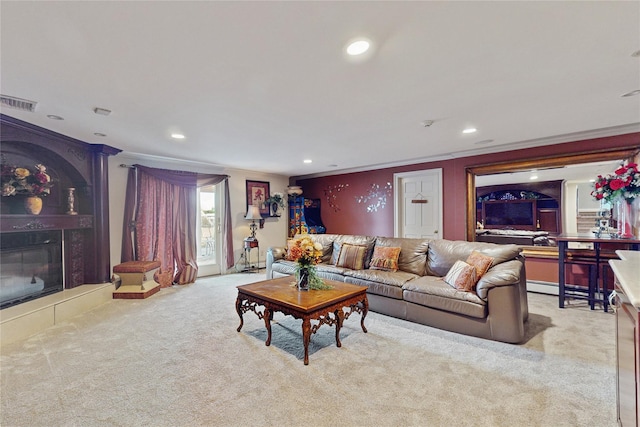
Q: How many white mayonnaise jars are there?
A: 0